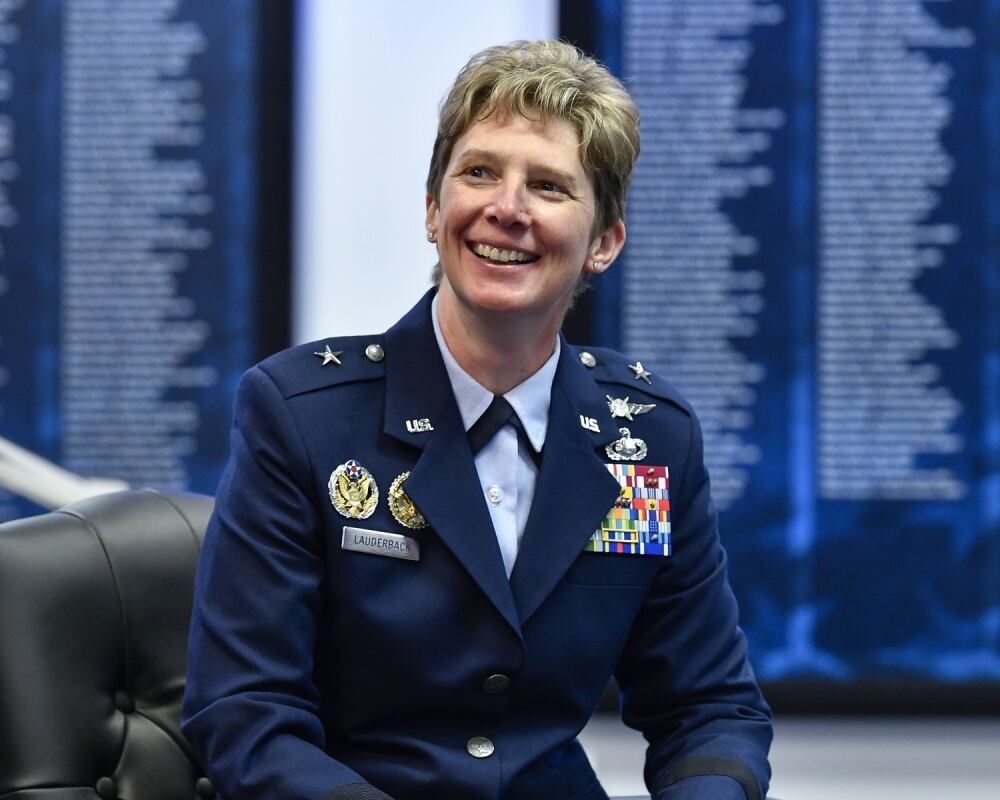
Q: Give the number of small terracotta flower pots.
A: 0